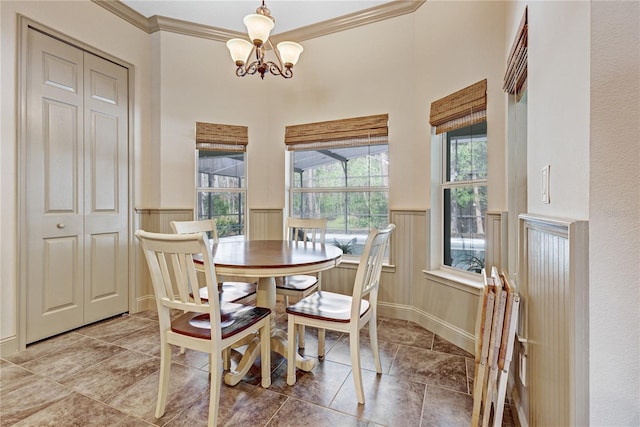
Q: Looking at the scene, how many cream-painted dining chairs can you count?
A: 4